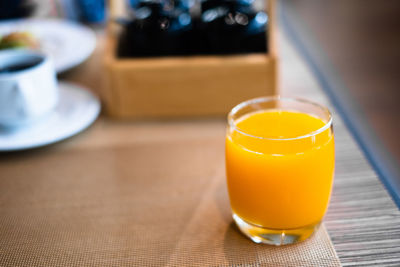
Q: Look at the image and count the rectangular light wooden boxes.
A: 1